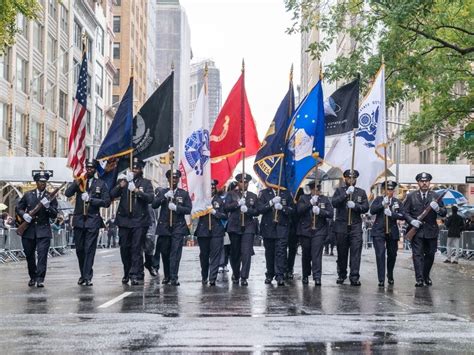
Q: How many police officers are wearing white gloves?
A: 11